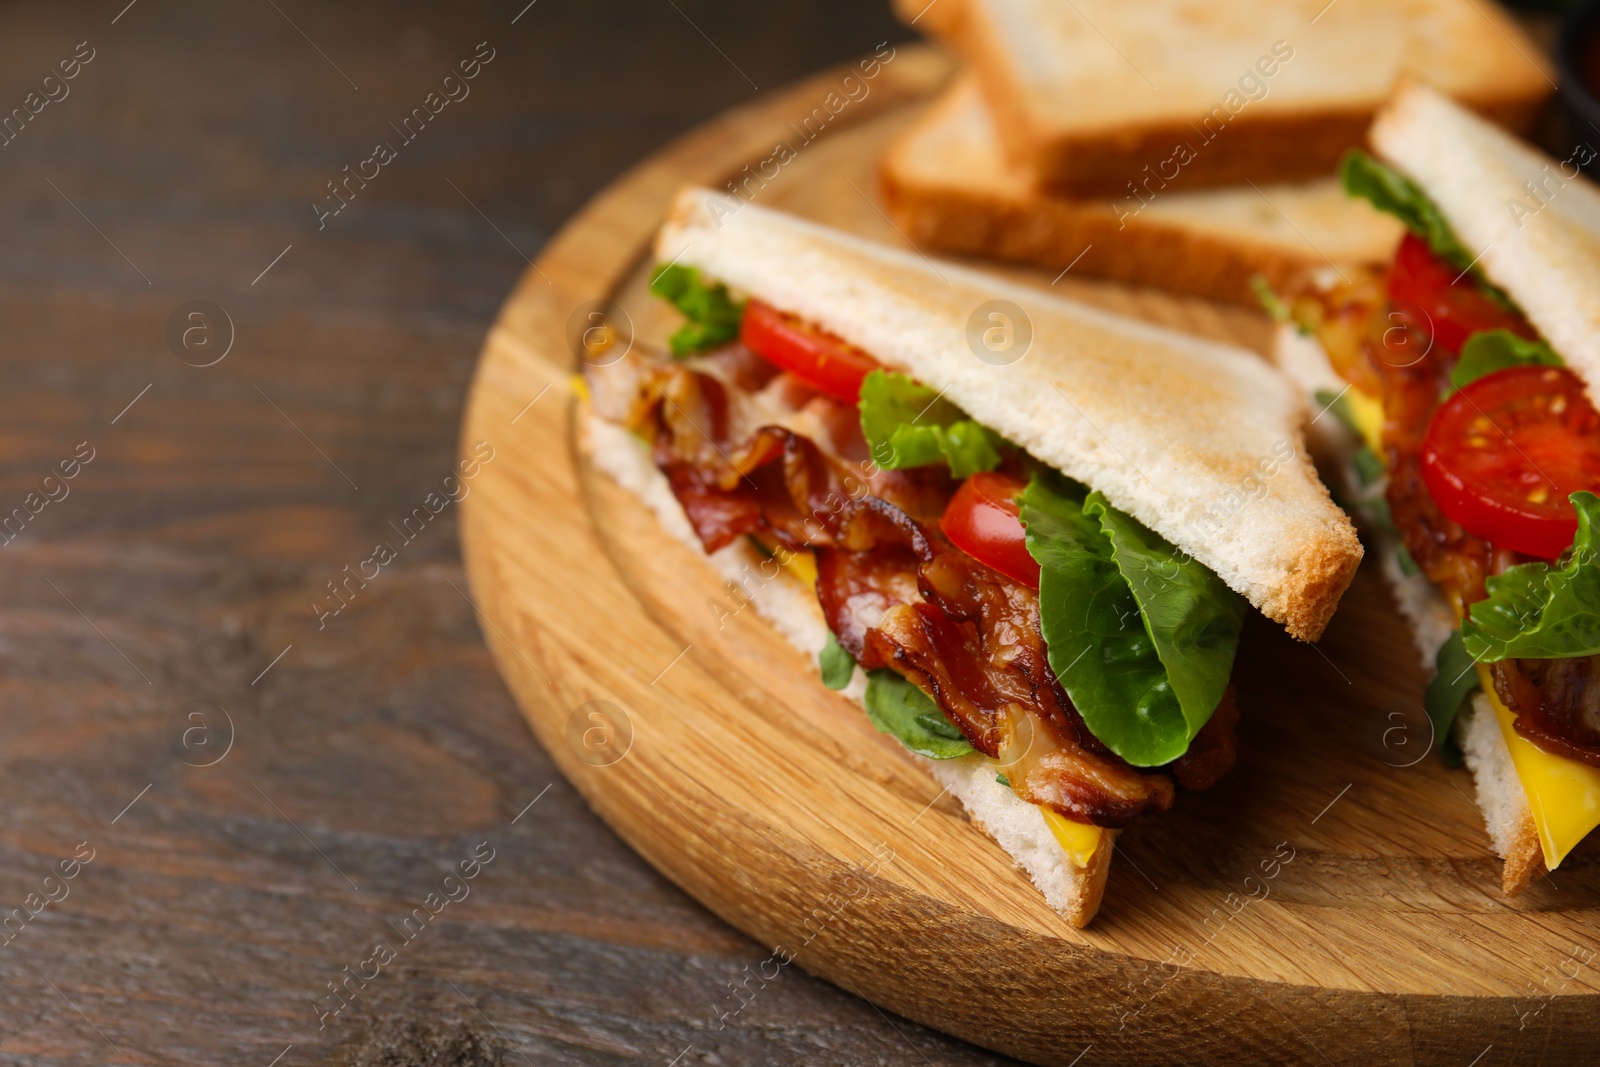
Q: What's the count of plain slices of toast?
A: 2